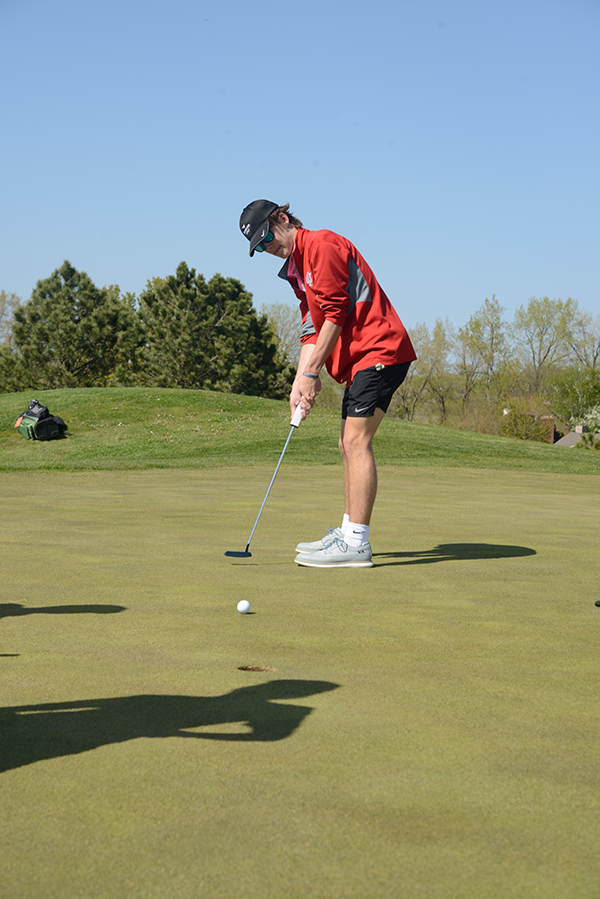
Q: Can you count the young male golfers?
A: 1